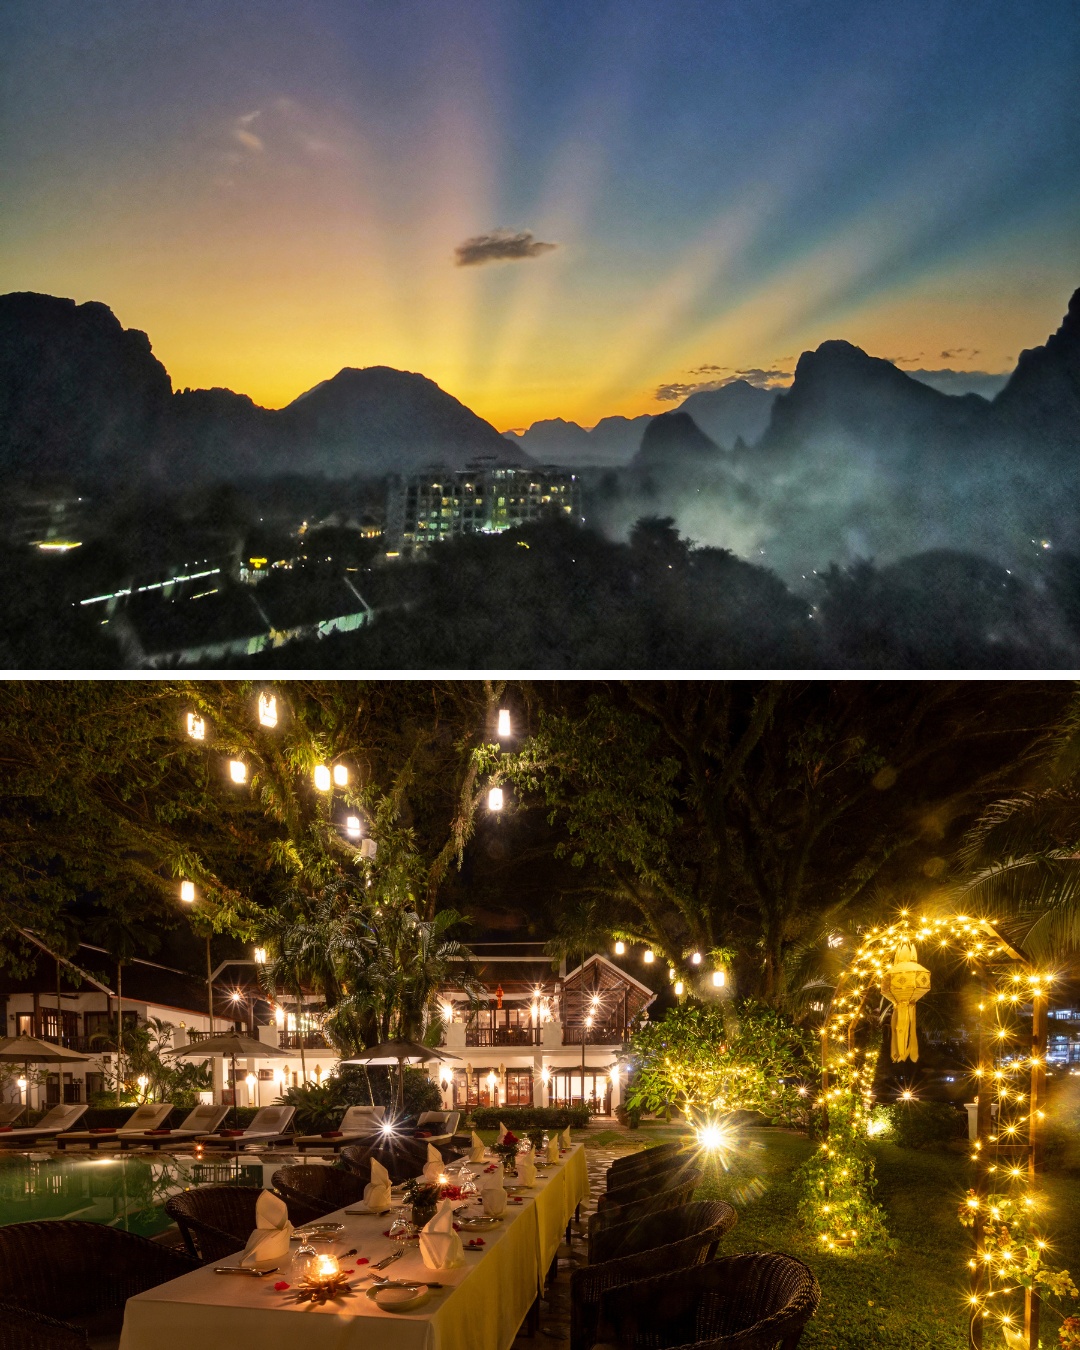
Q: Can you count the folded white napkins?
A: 10